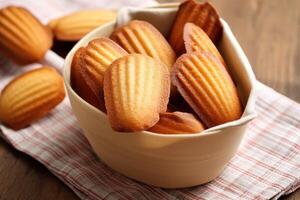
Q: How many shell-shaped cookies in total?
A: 11